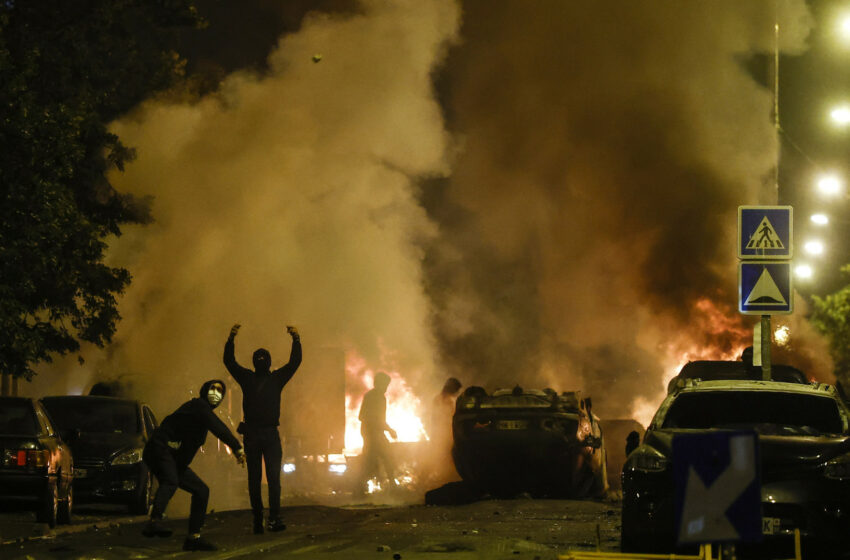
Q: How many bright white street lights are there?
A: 6